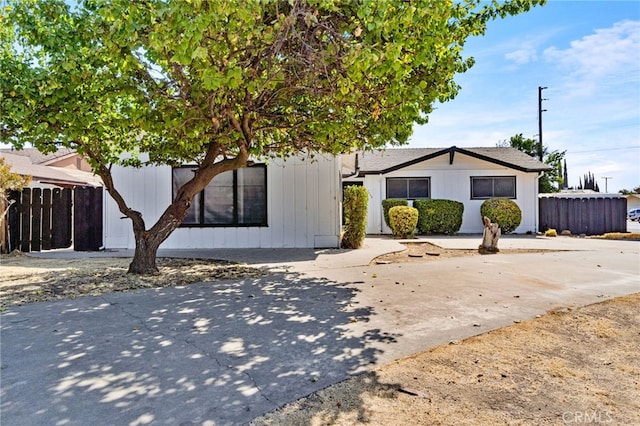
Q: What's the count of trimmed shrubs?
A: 5